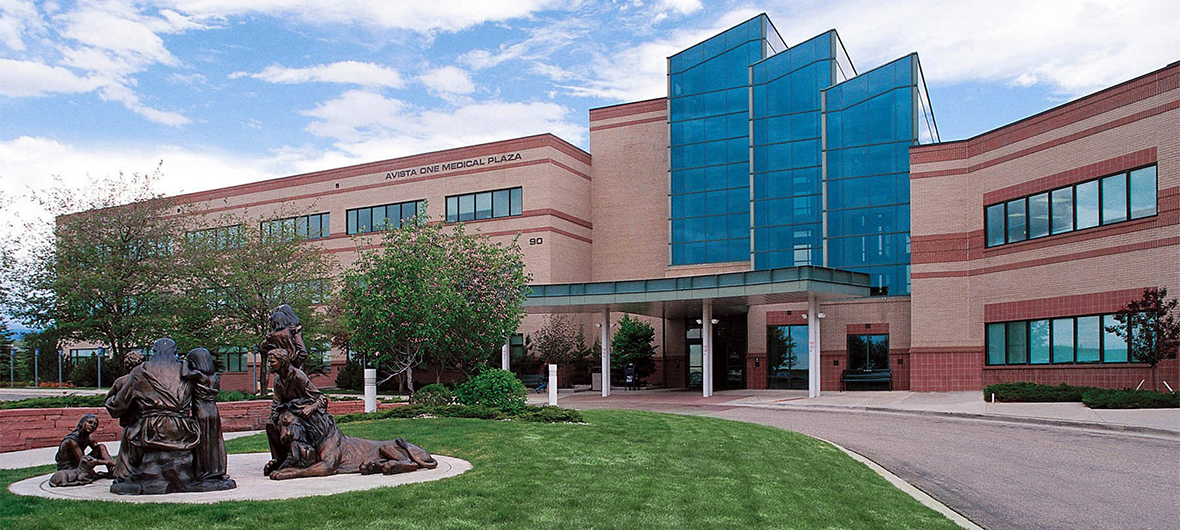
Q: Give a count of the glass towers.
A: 3